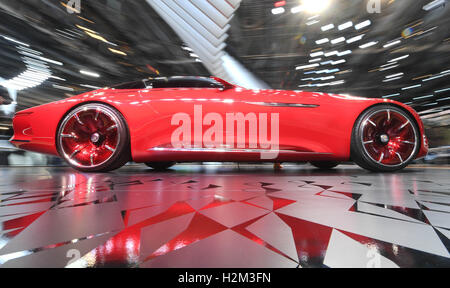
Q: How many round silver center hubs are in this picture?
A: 2